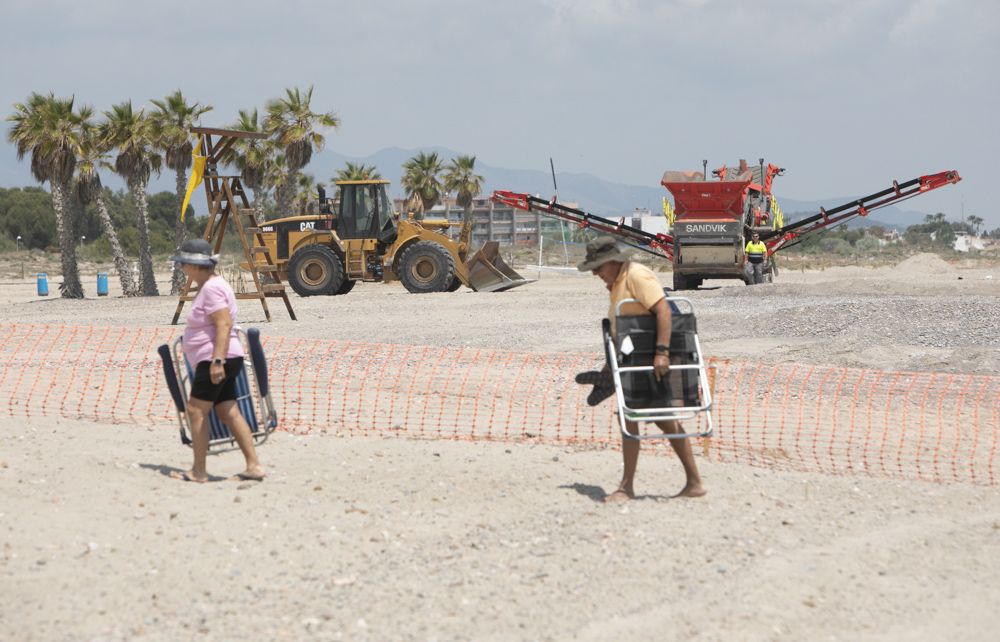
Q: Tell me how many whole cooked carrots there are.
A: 0